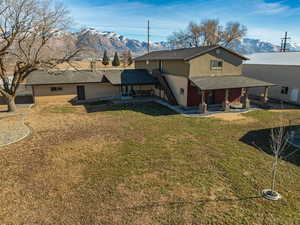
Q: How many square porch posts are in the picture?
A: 4